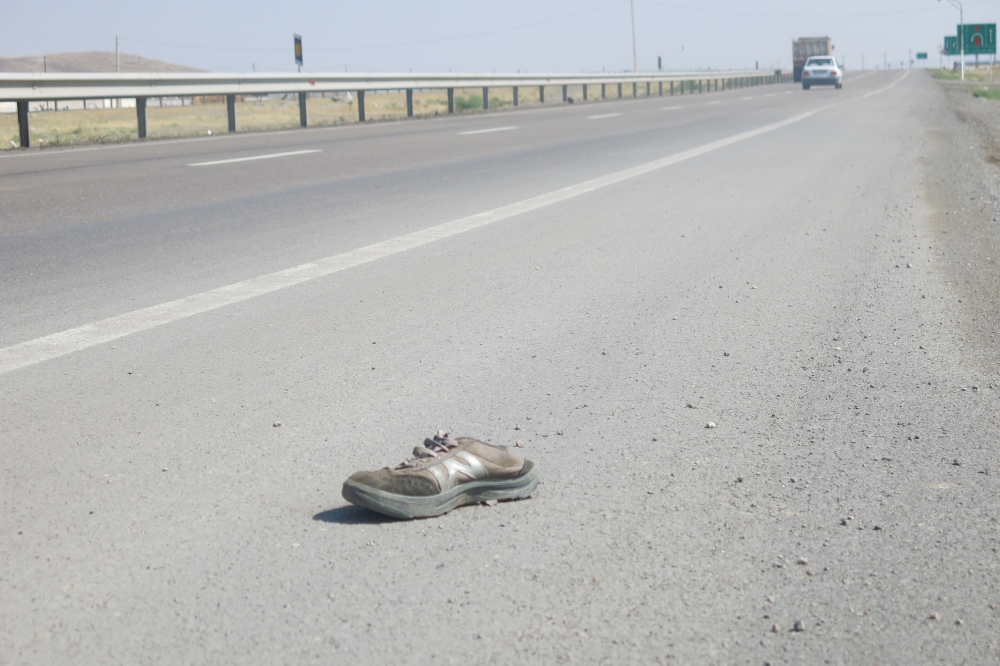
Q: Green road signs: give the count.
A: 3